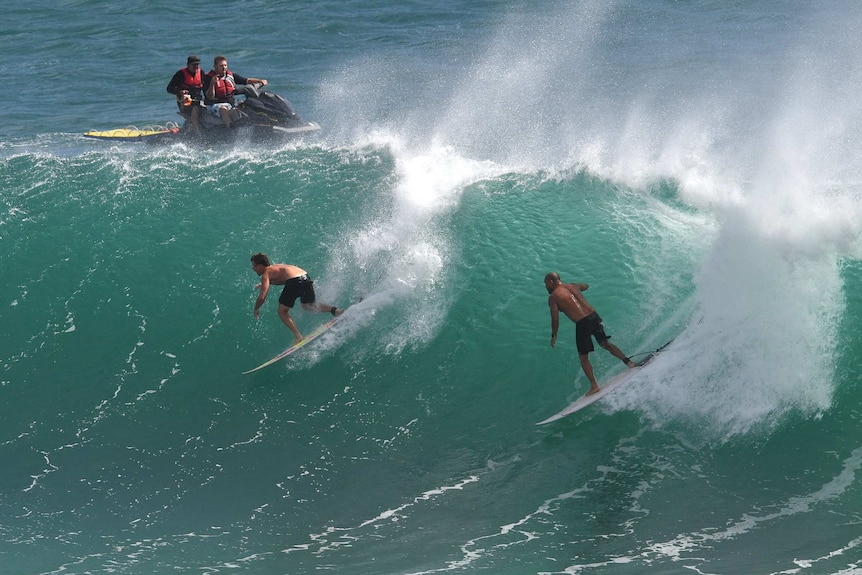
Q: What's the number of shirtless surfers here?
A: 2